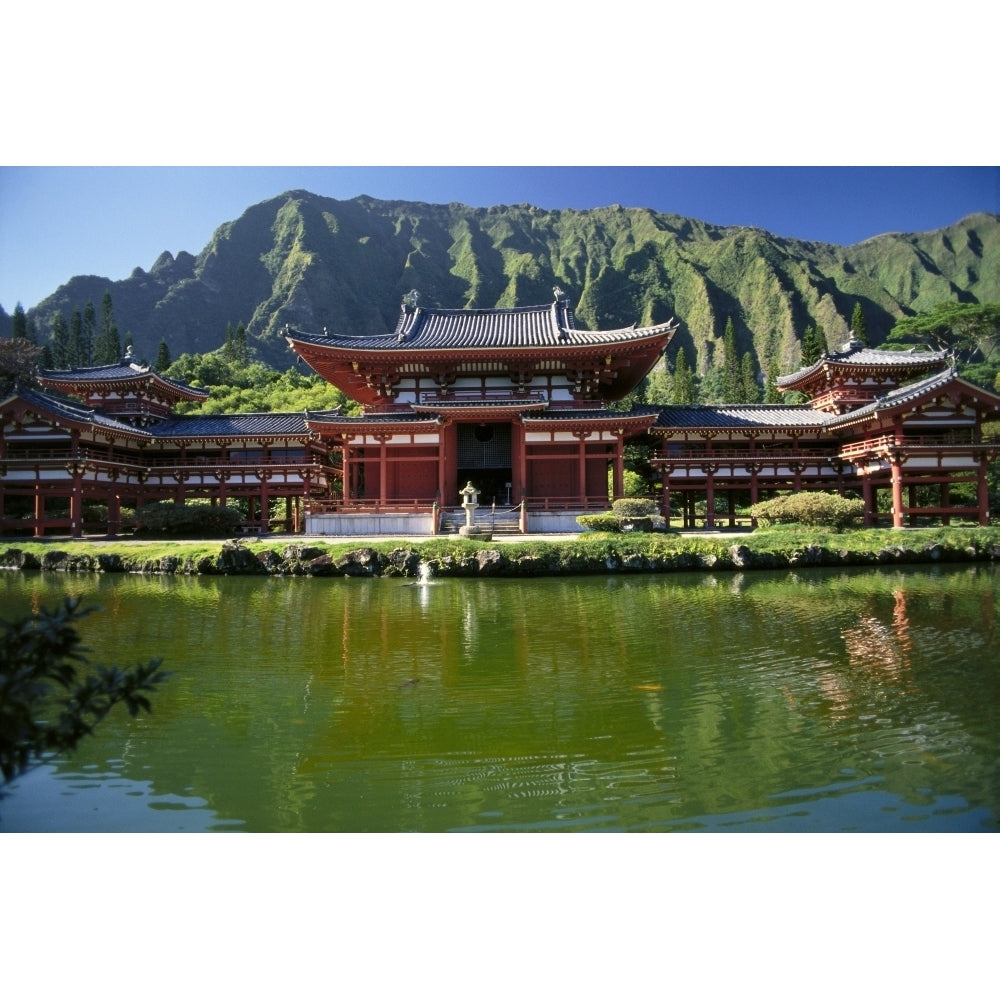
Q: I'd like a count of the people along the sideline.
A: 0